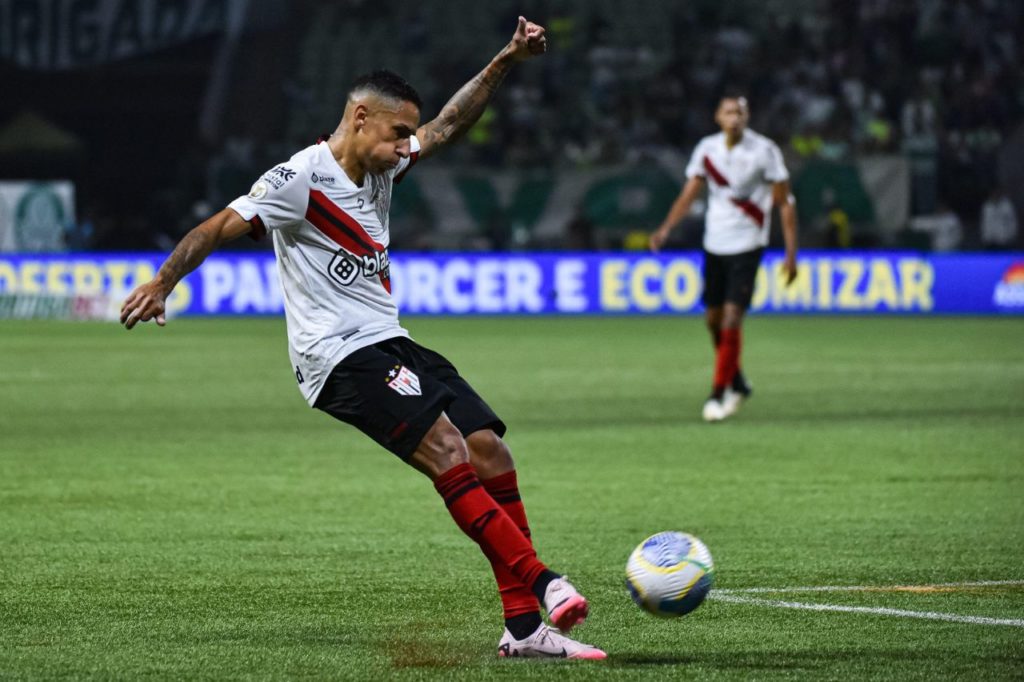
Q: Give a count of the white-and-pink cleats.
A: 2